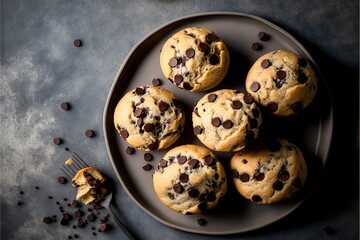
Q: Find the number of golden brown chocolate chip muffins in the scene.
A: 6